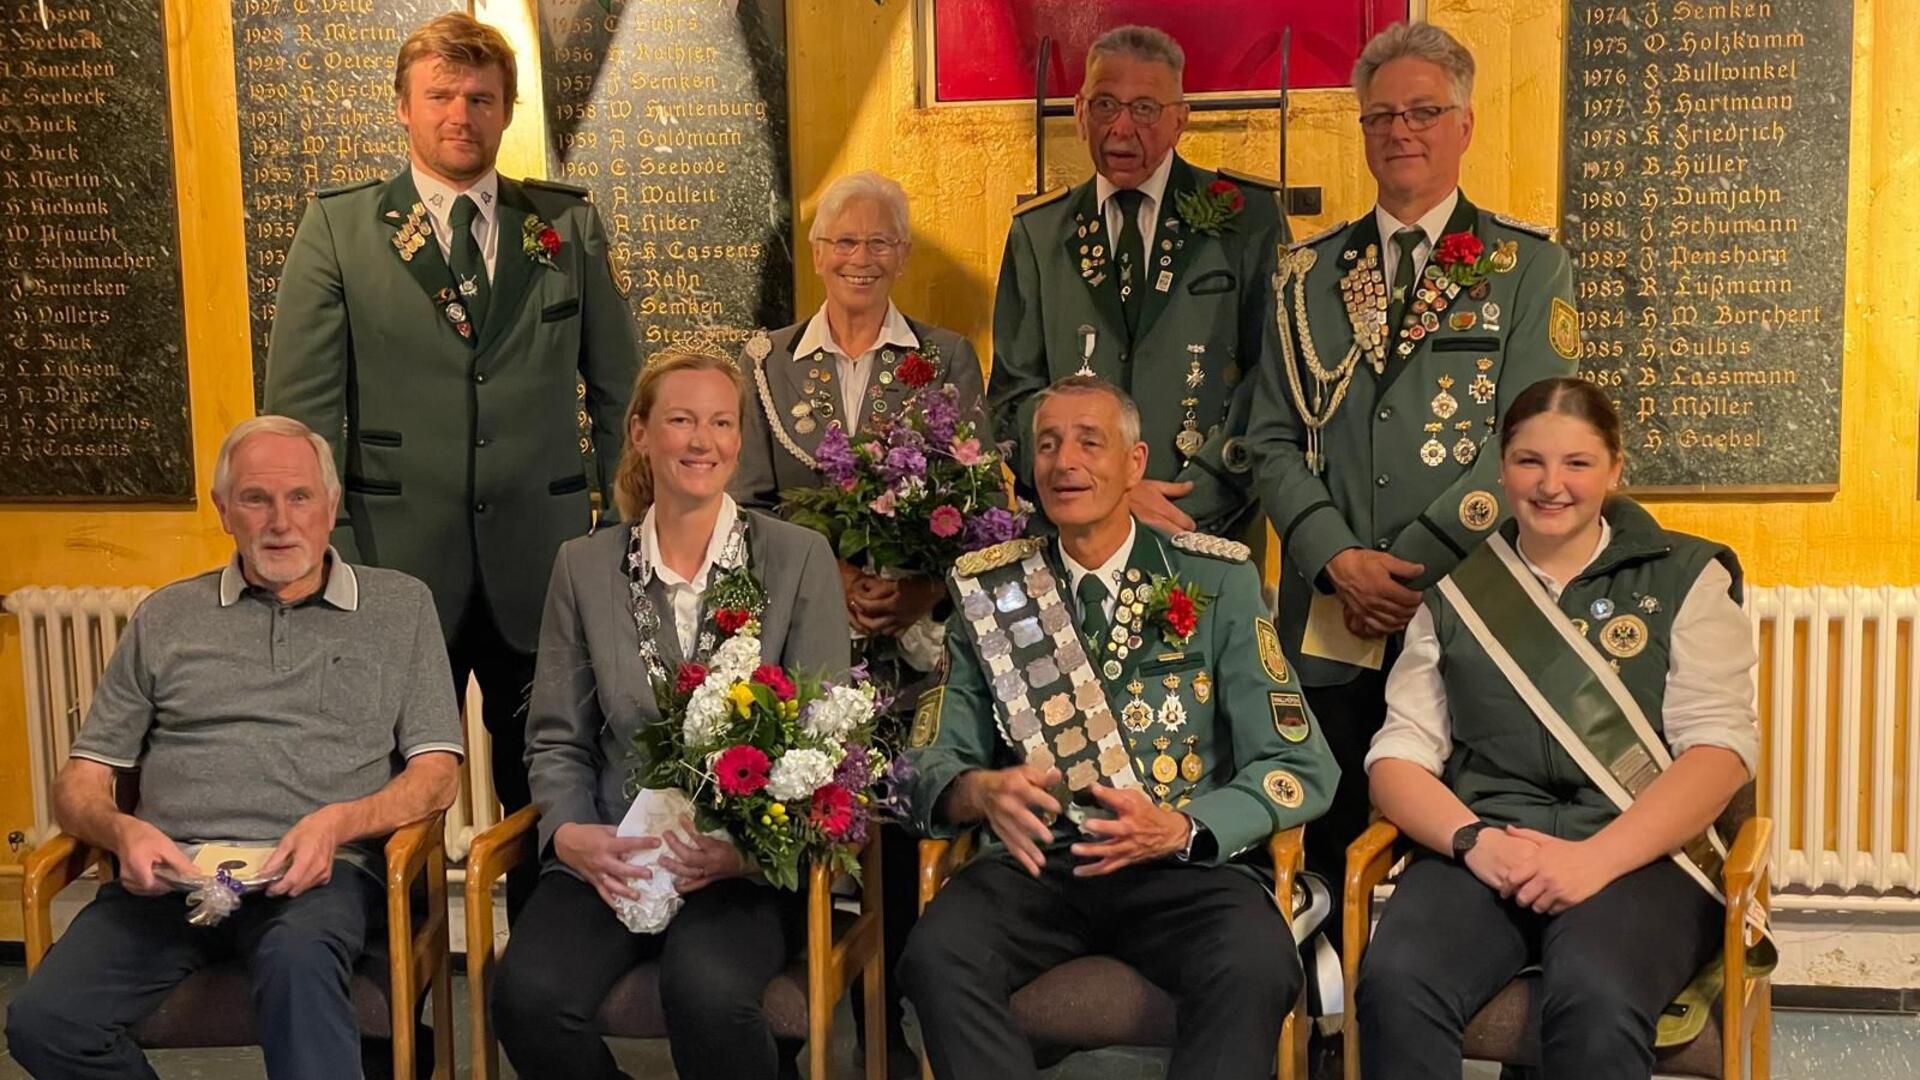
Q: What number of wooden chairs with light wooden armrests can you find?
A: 4